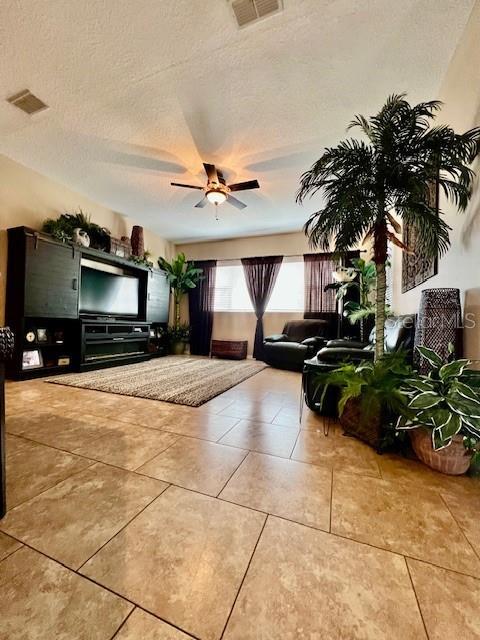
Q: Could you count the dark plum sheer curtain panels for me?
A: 3